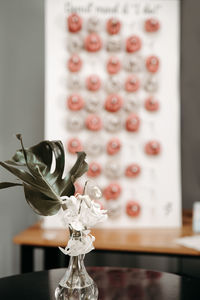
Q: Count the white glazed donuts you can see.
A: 14